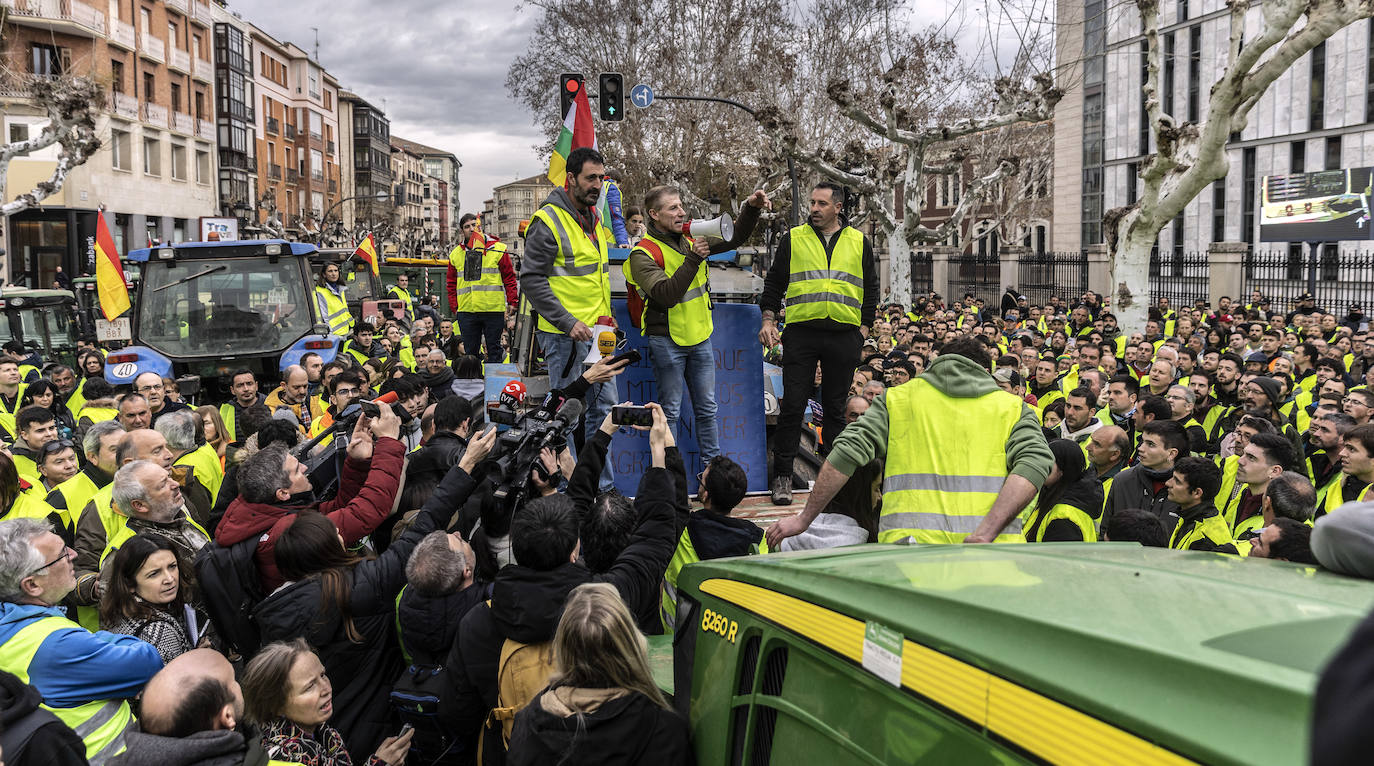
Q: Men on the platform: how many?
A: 3